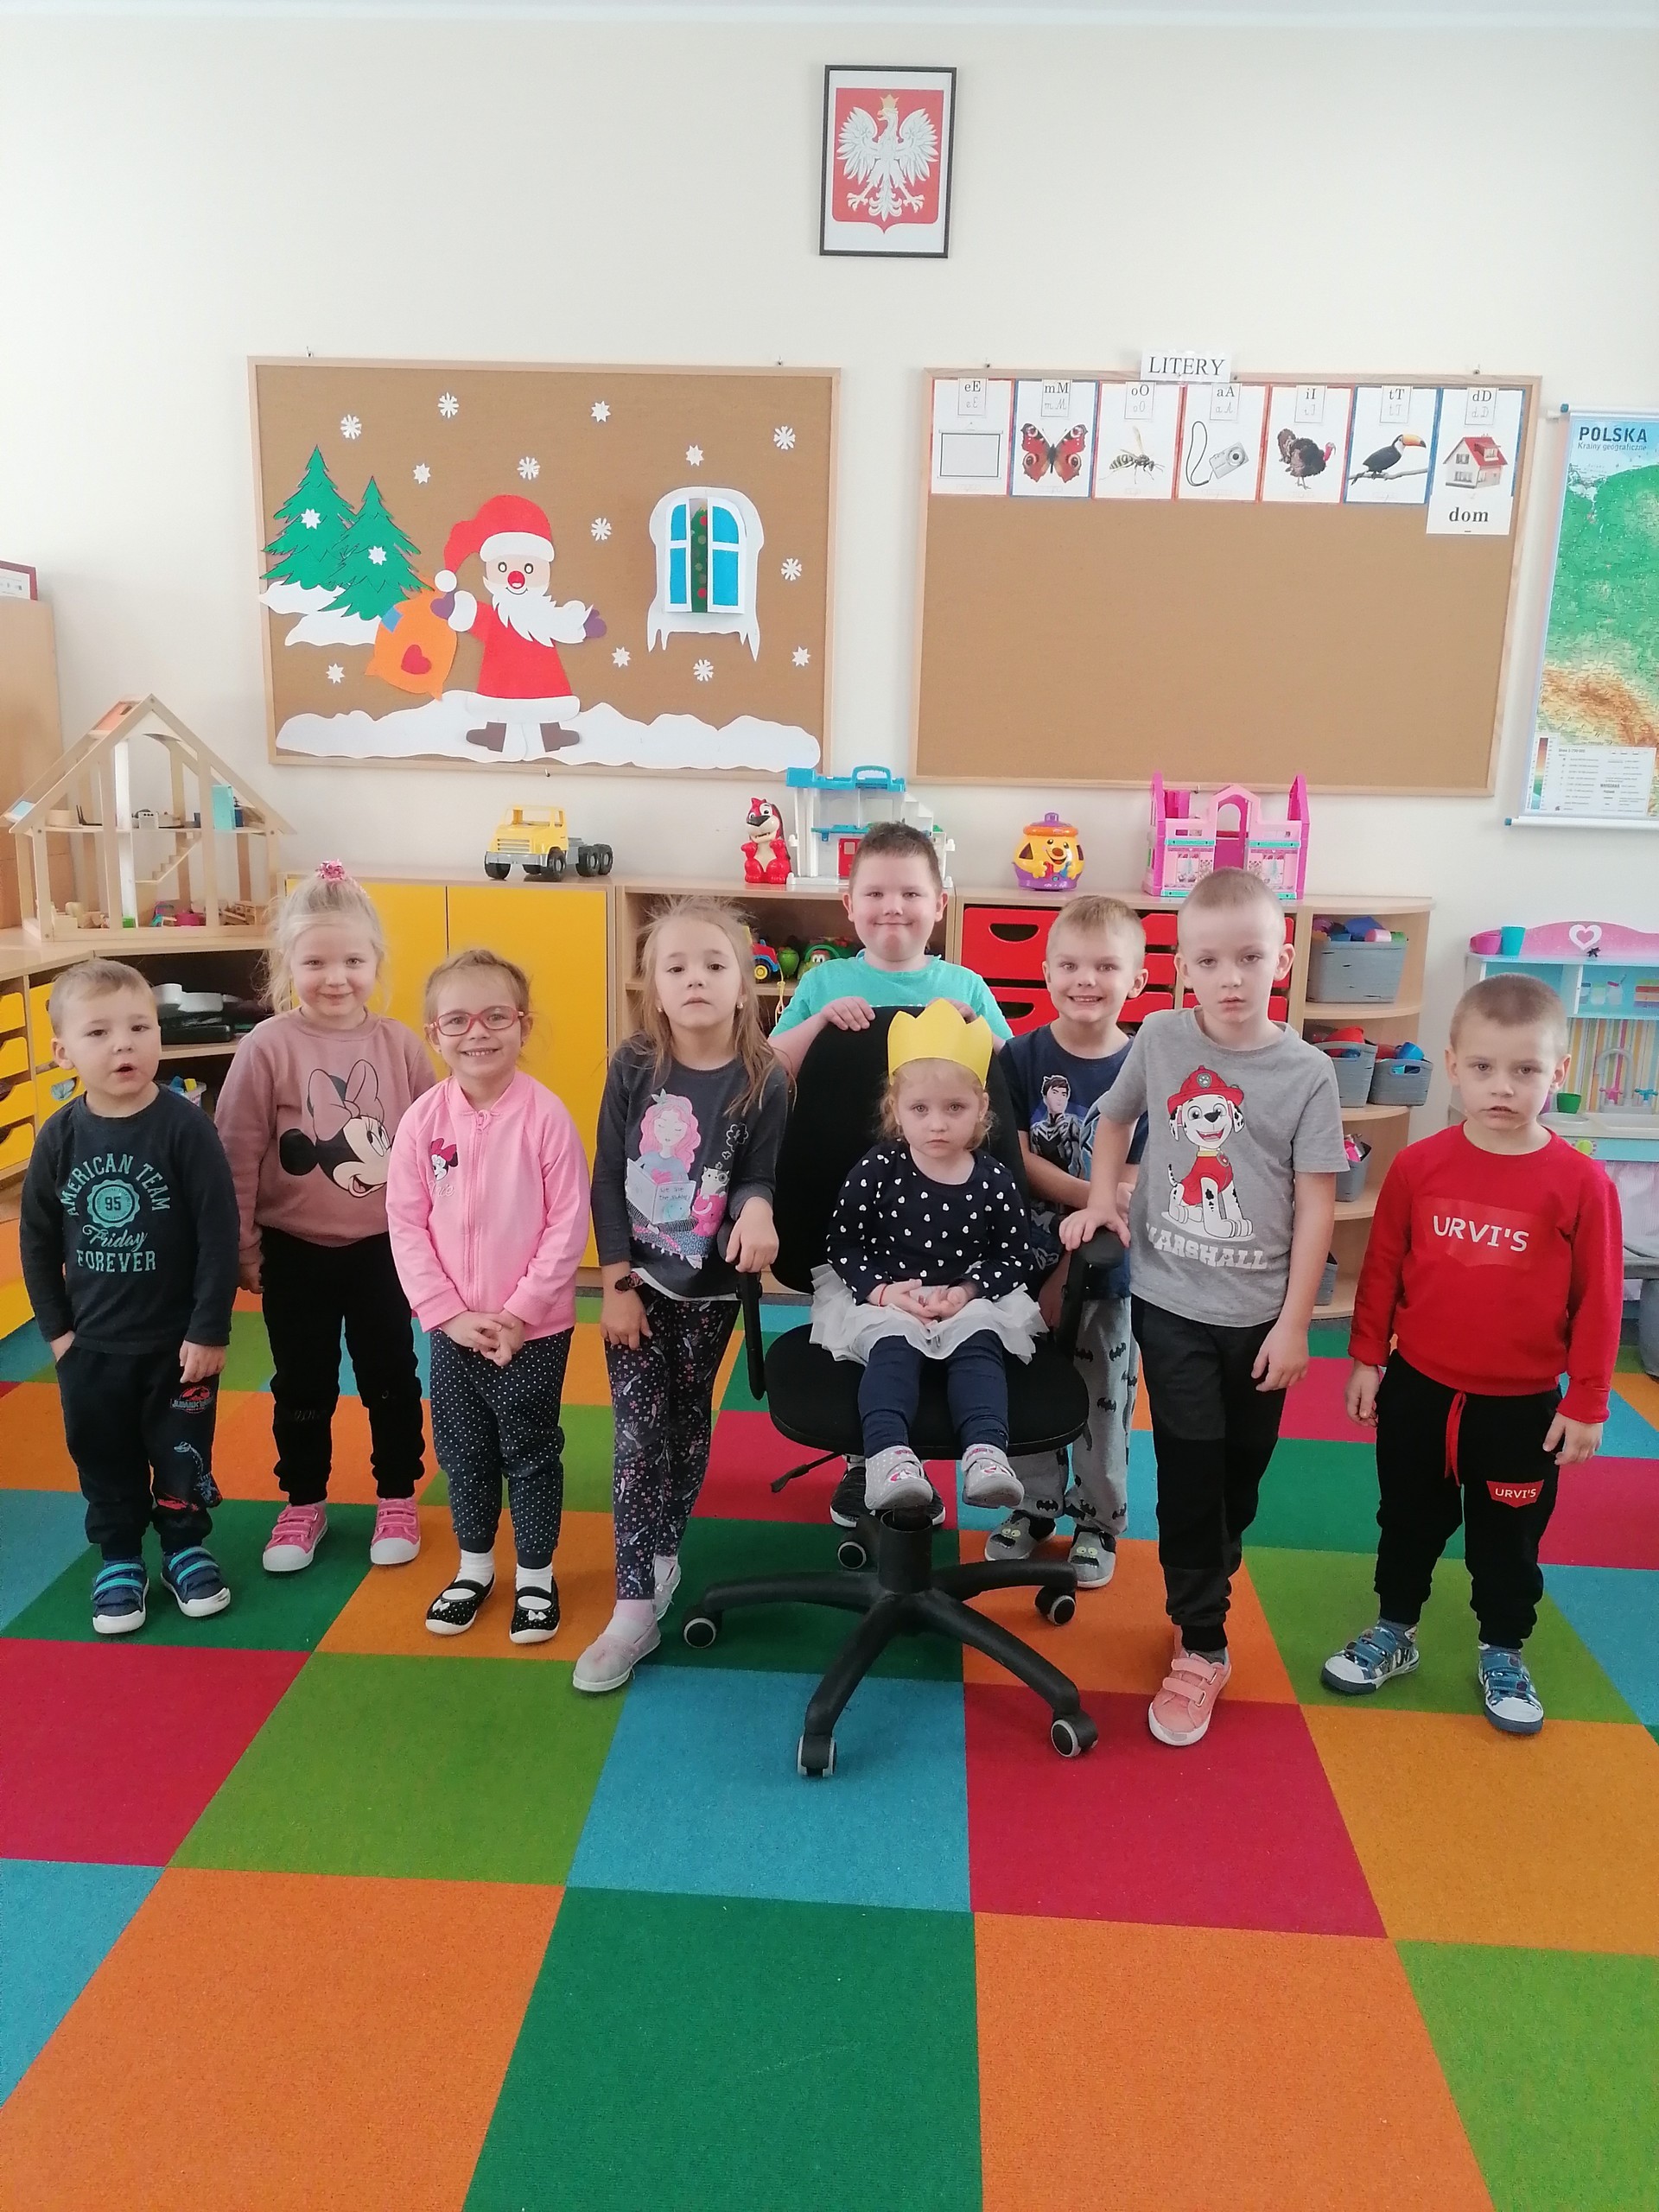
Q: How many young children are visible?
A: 9